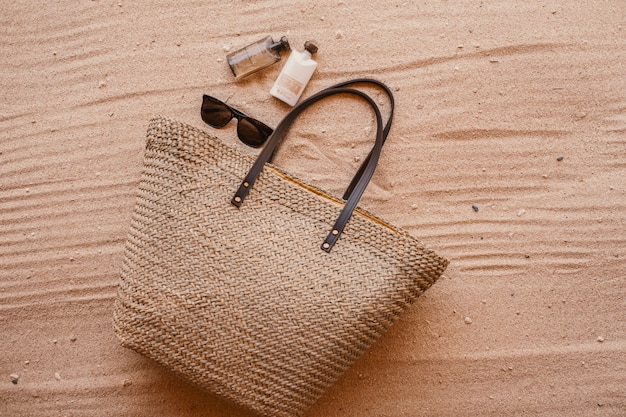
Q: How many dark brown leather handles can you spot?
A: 2